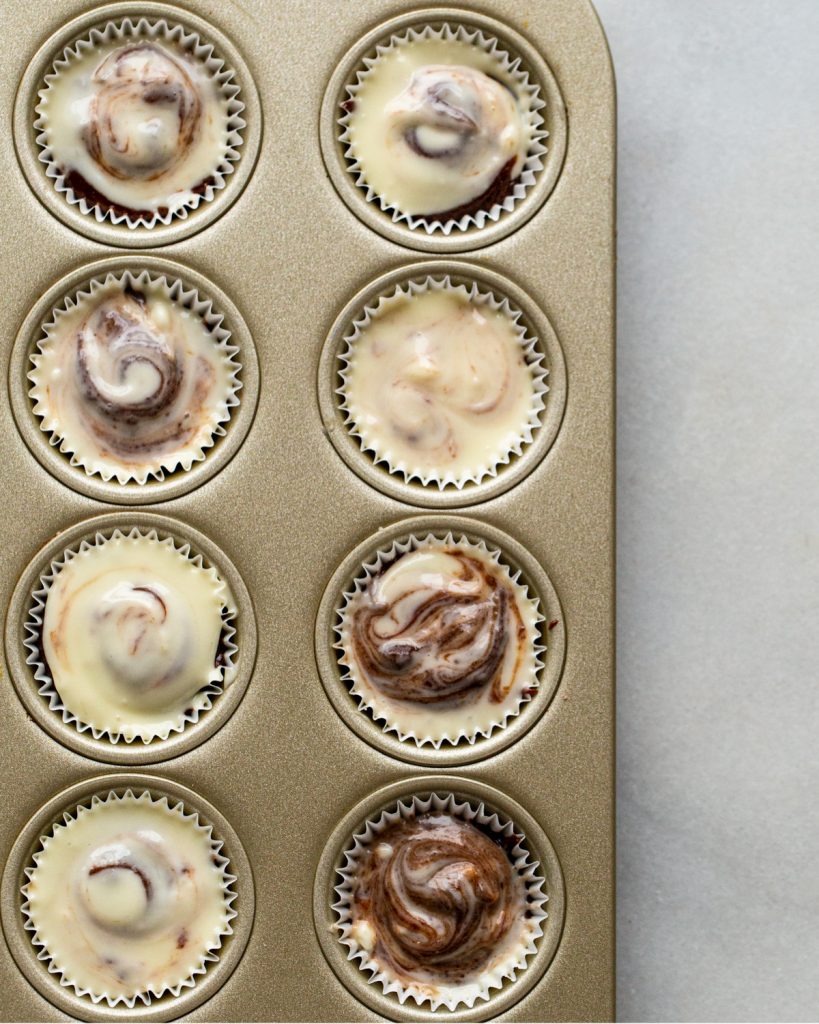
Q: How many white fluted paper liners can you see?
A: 8